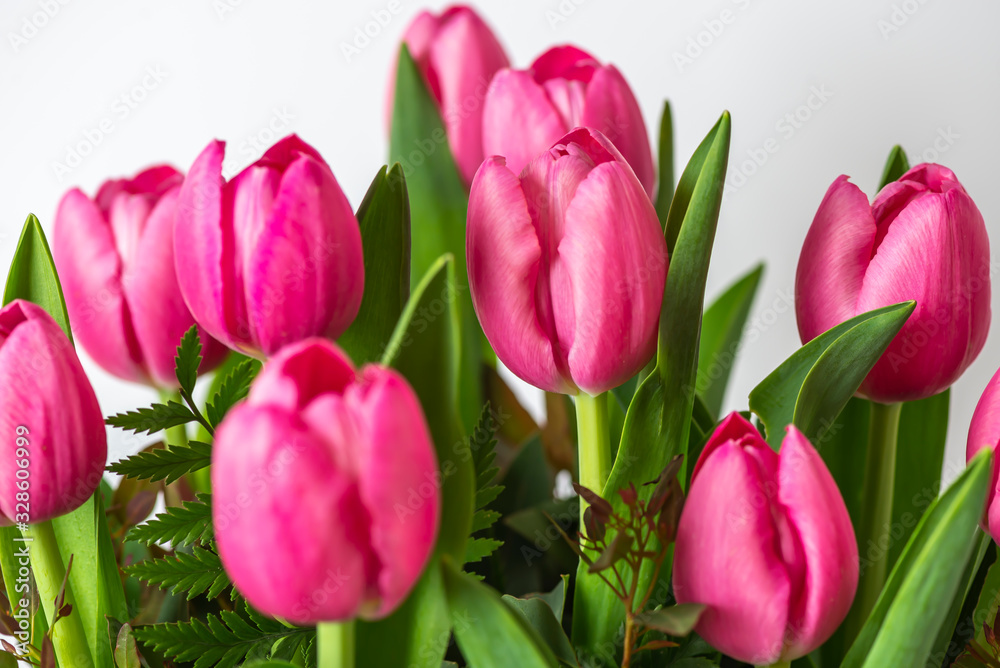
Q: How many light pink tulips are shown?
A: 10